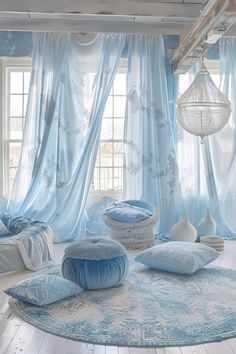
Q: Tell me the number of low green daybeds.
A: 0